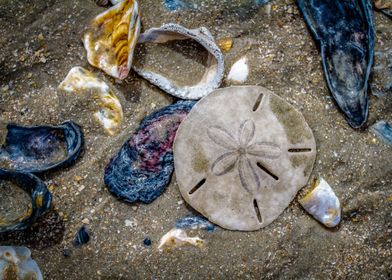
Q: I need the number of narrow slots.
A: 5